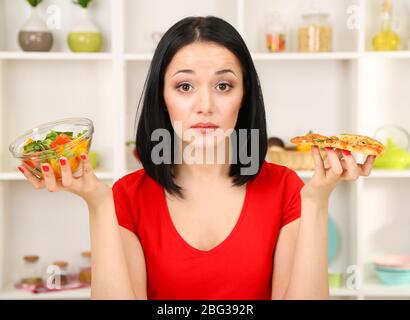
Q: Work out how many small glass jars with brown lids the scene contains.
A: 3